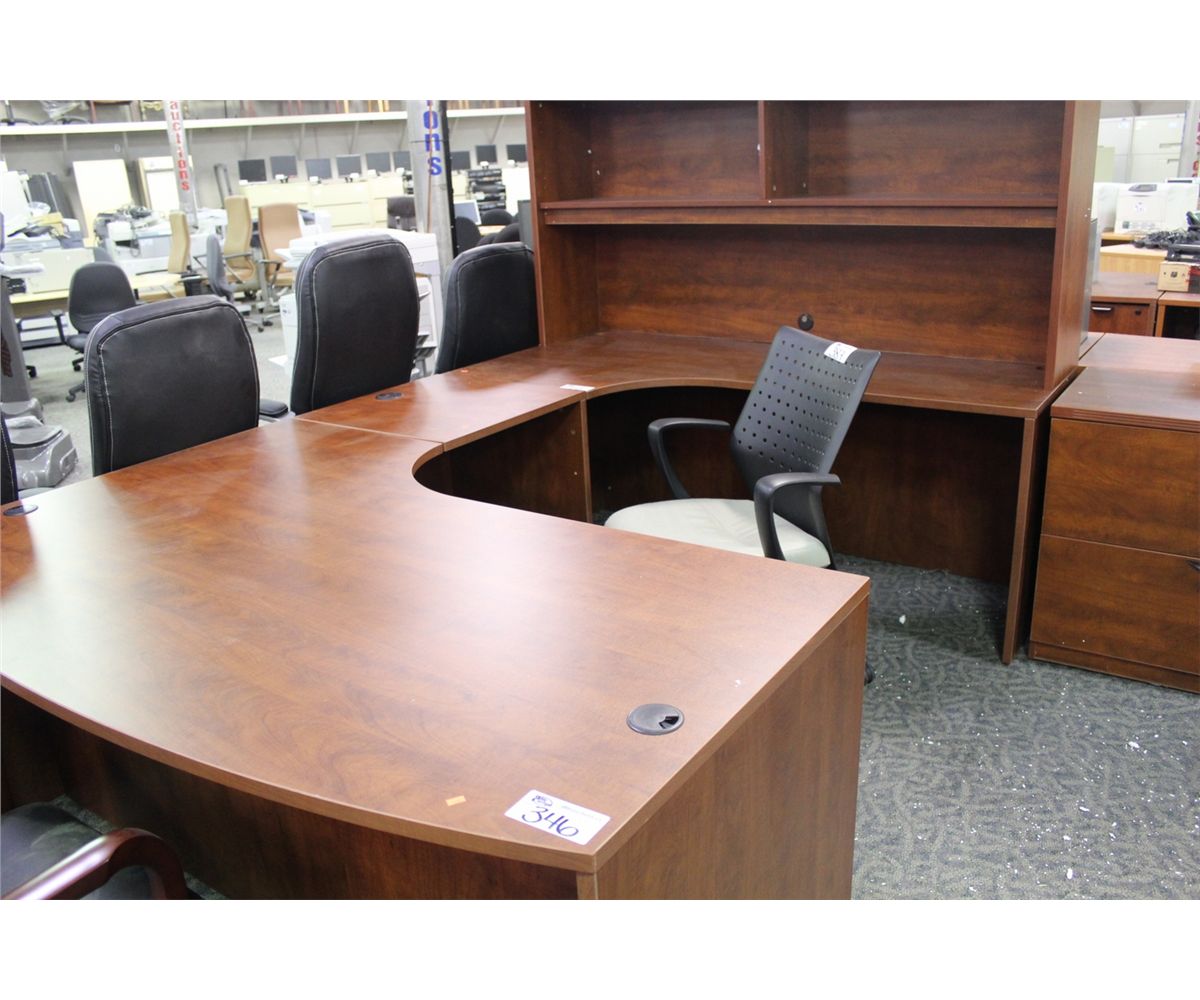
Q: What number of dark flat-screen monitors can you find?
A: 9